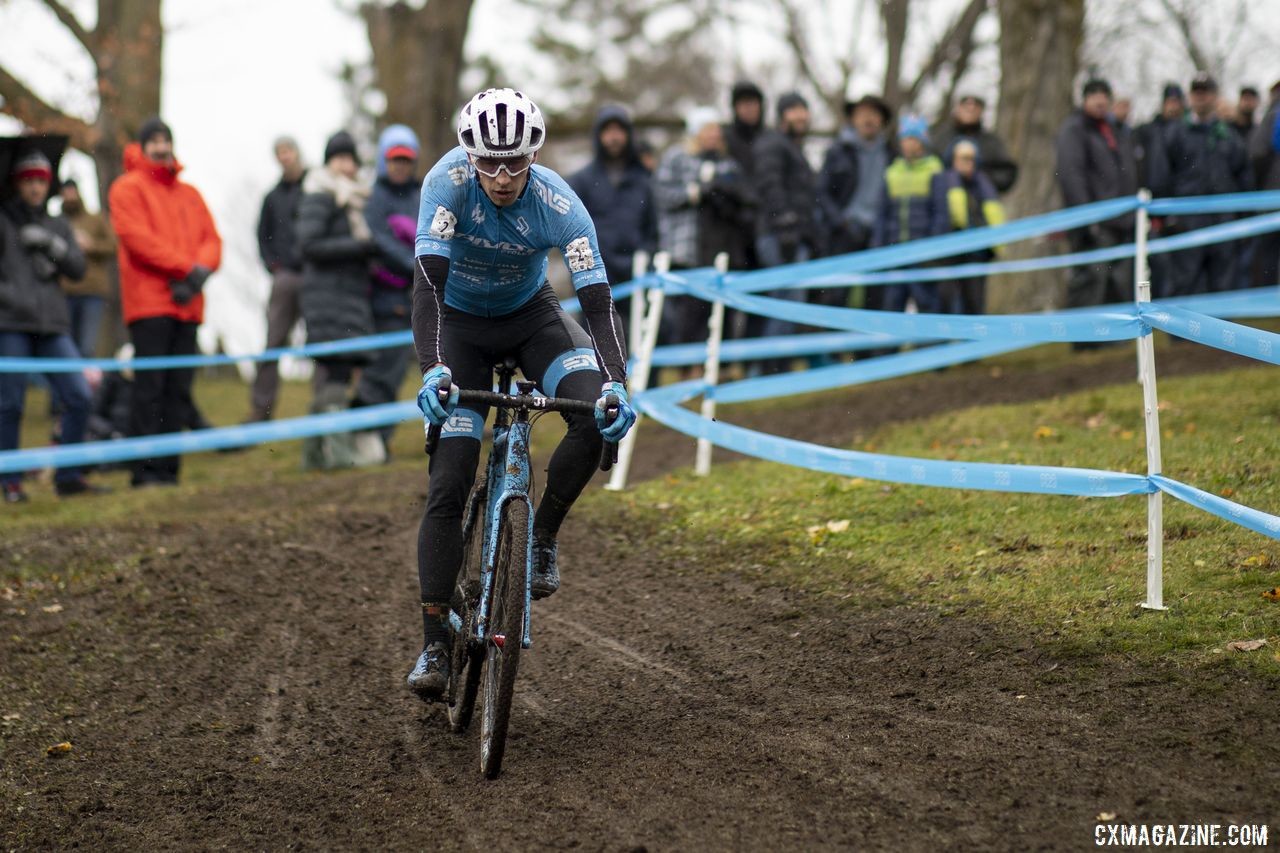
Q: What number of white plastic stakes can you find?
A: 5